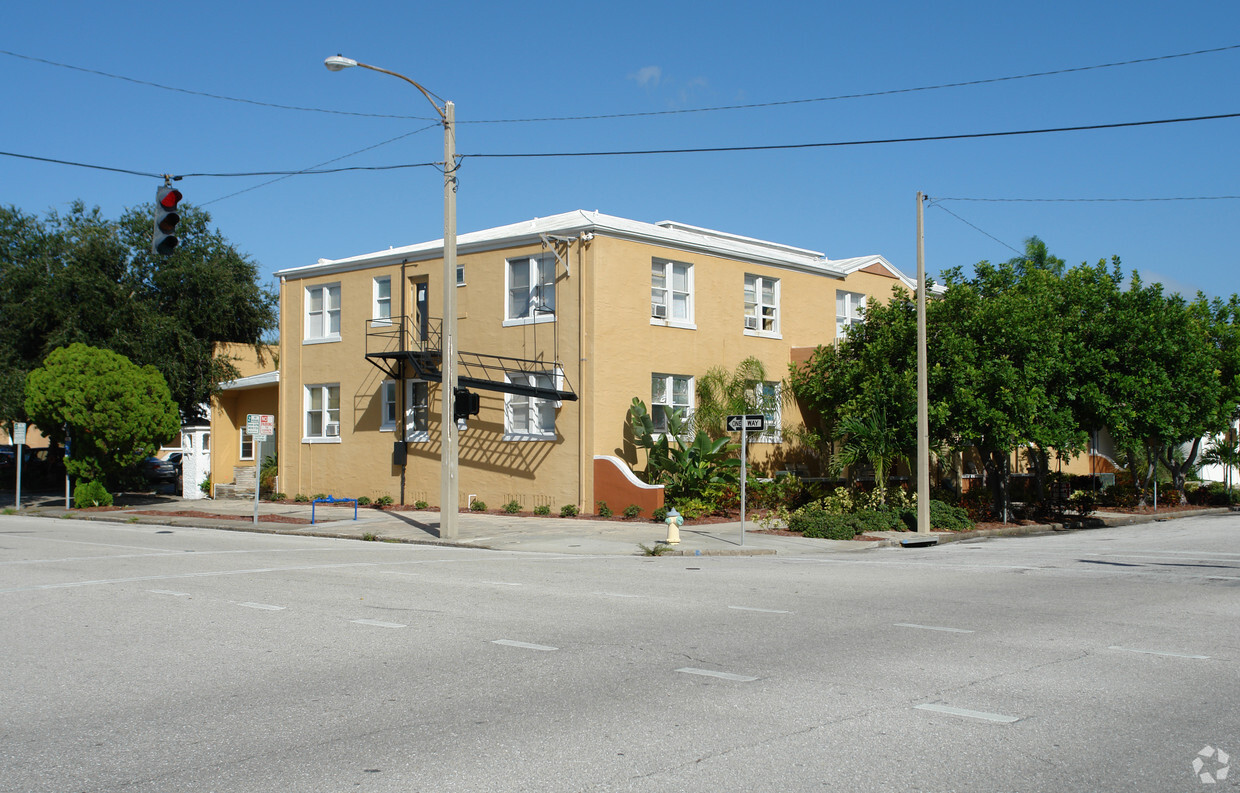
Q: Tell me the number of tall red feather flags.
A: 0